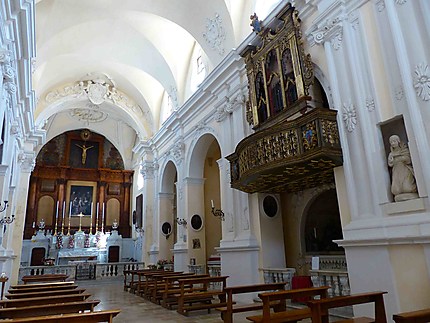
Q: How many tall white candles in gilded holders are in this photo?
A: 6